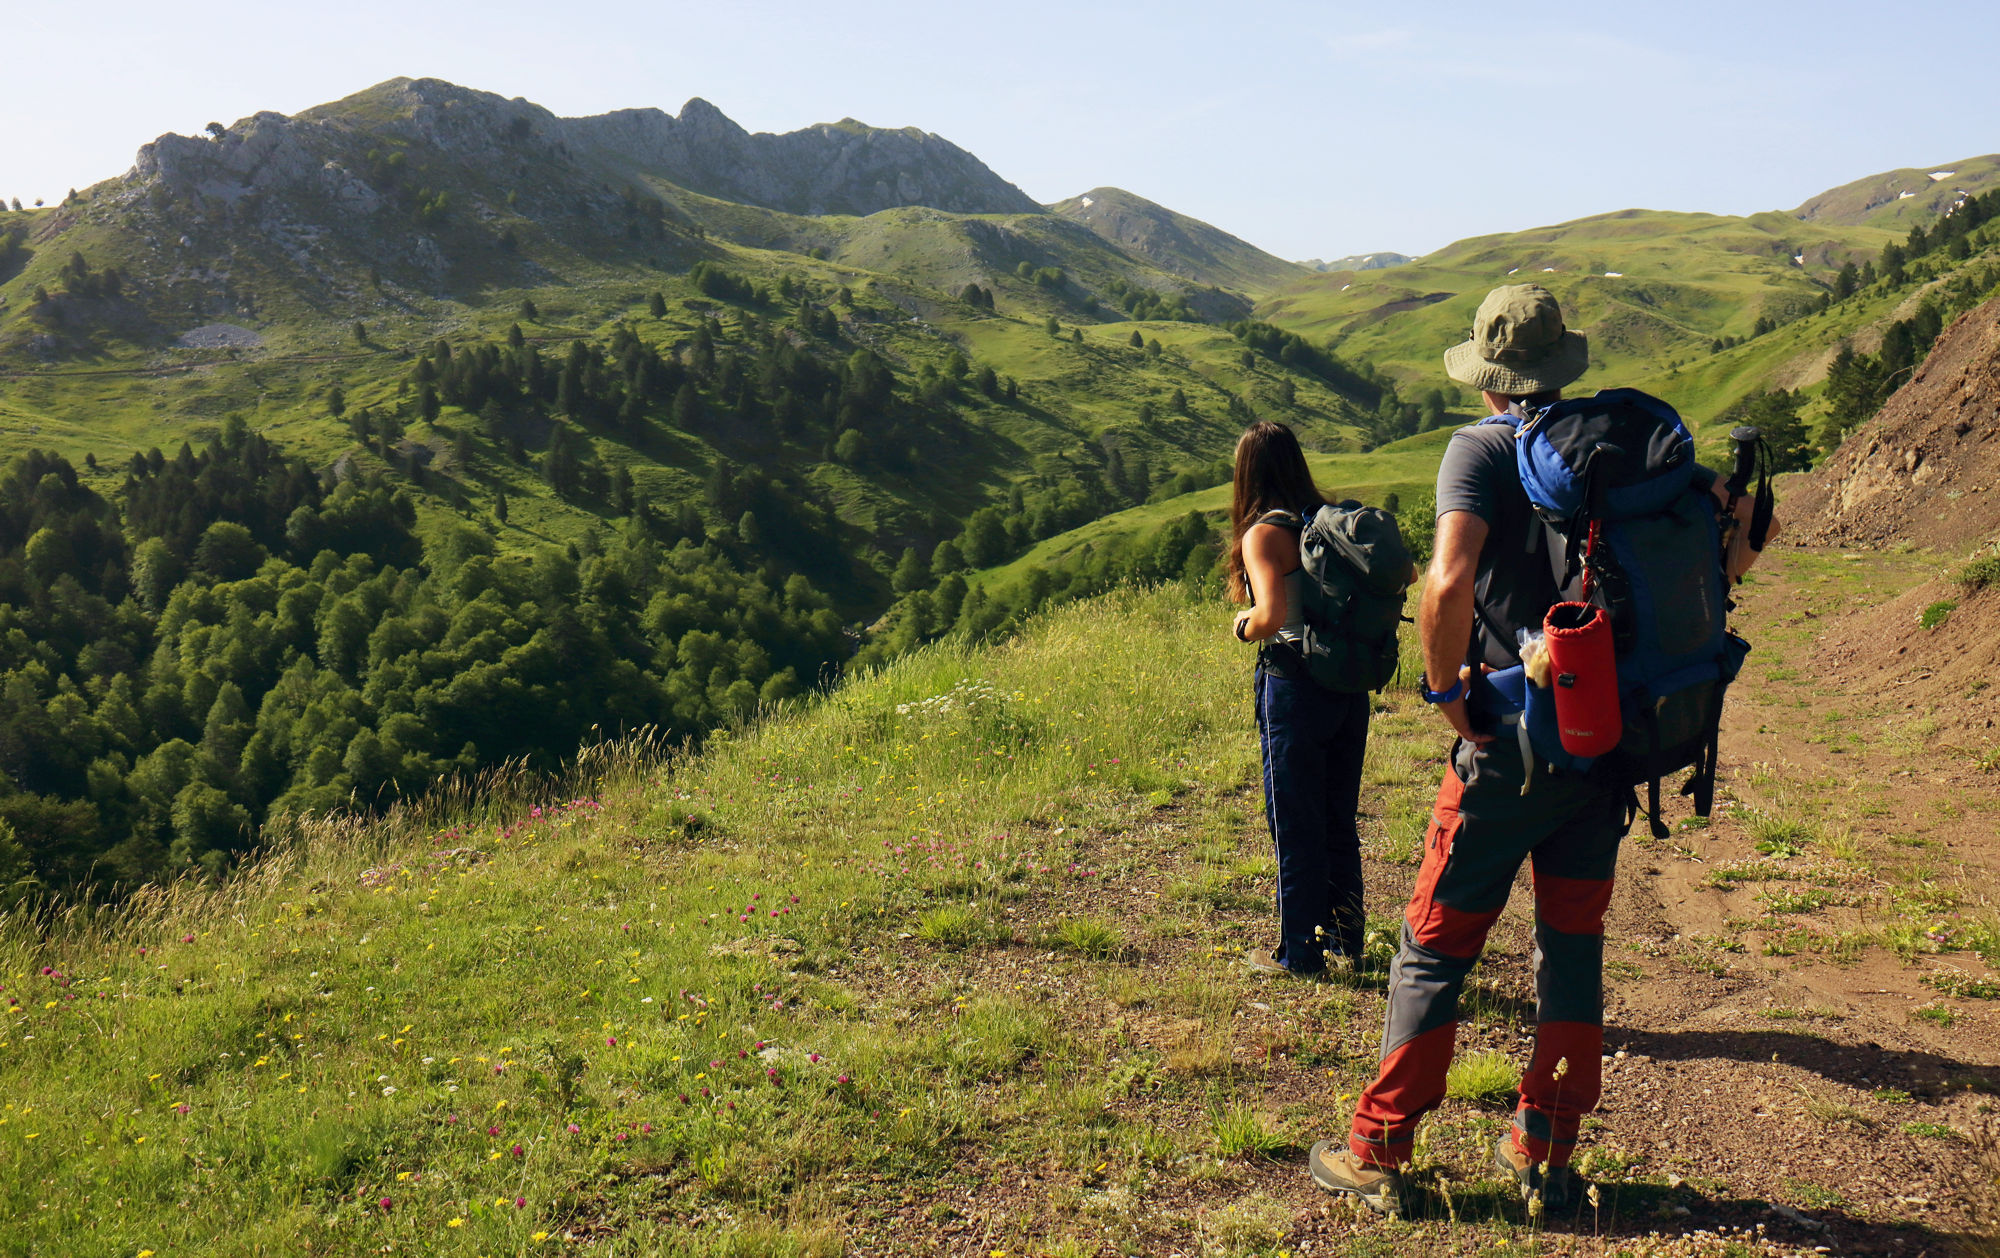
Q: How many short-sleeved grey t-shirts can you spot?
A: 1